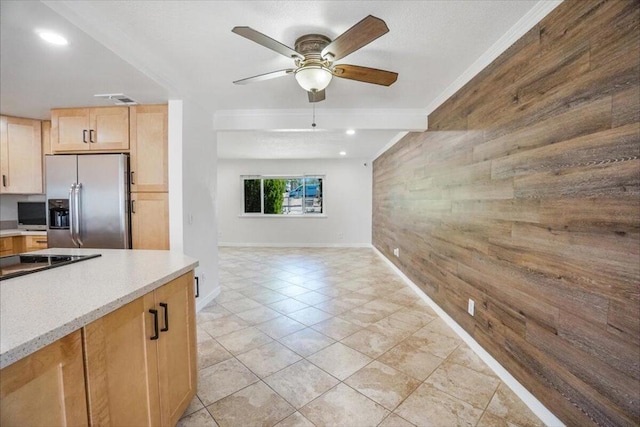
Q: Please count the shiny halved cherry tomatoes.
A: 0